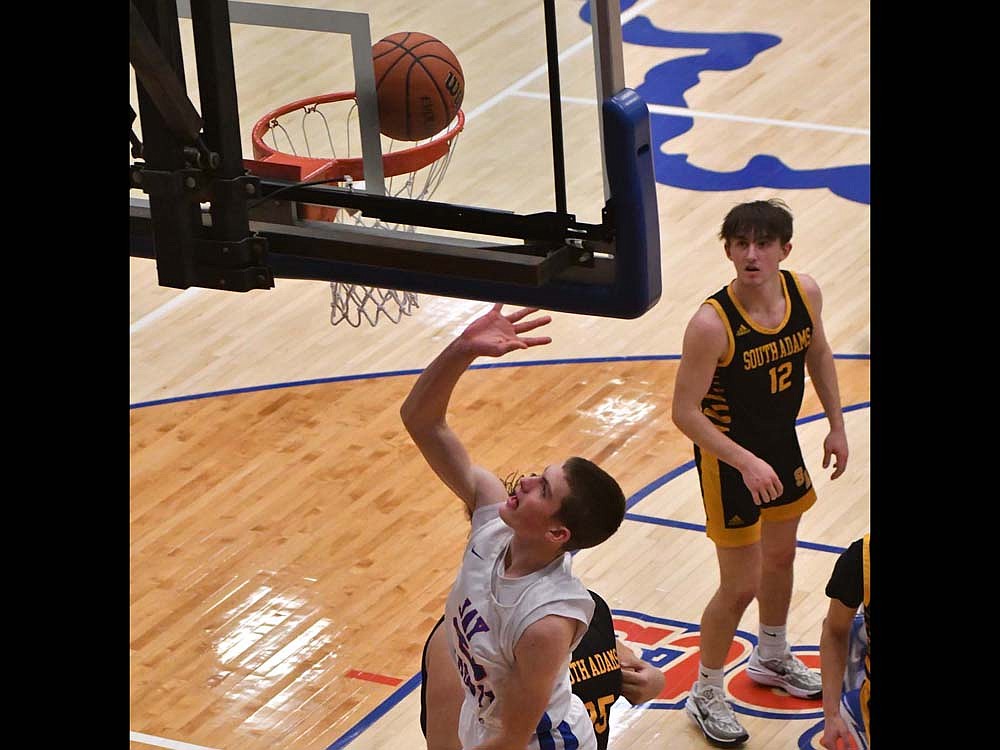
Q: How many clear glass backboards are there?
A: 1